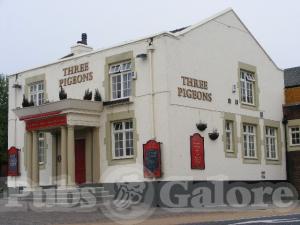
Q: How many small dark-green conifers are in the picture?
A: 5